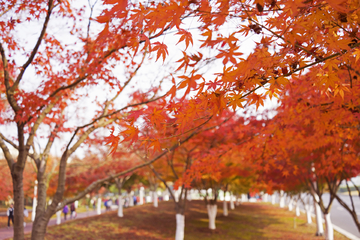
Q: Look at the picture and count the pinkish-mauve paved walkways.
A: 1